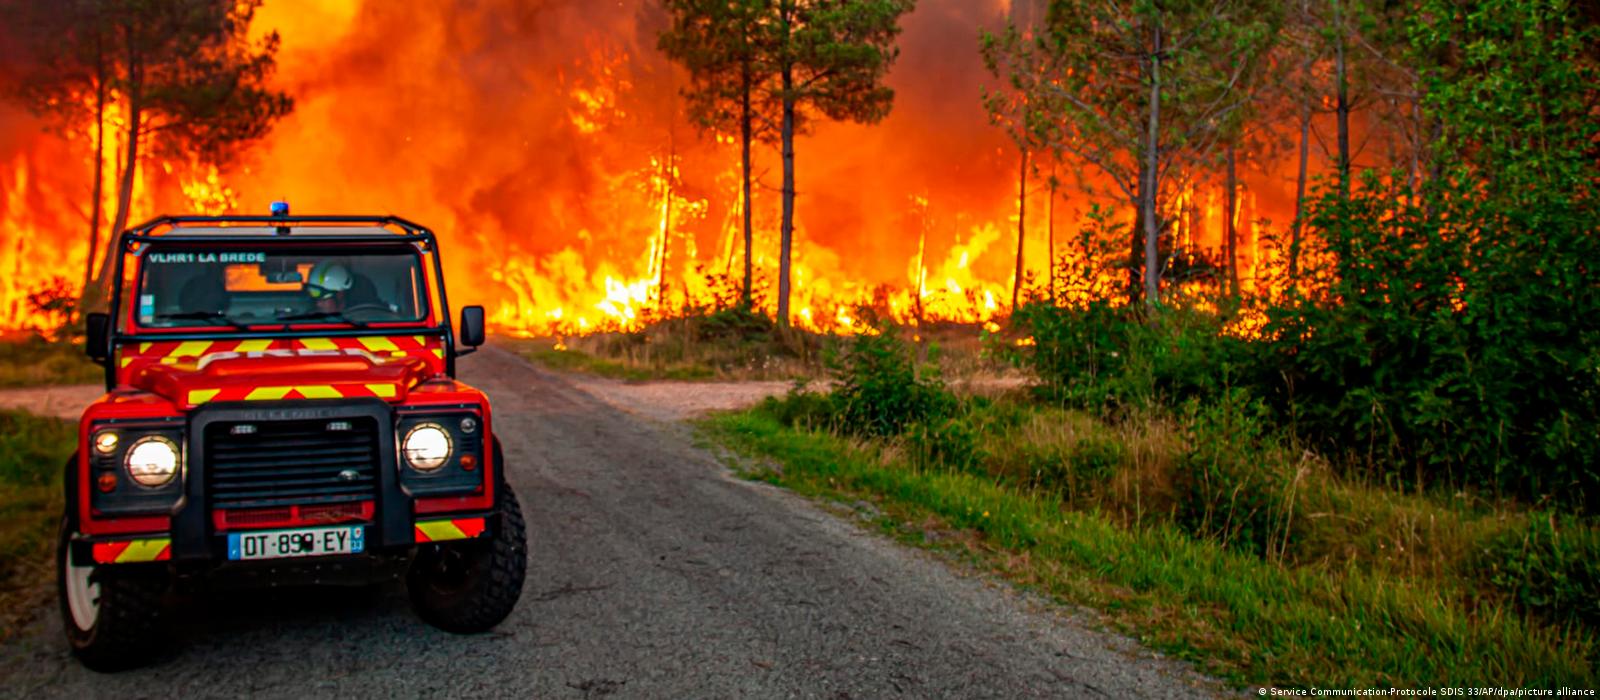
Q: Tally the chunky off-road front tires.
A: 2